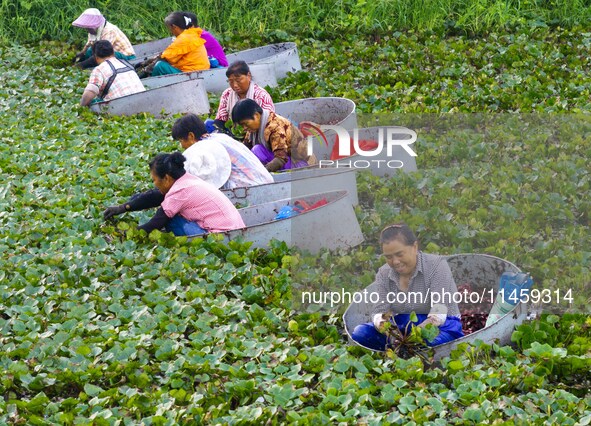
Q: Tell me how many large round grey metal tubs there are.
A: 9